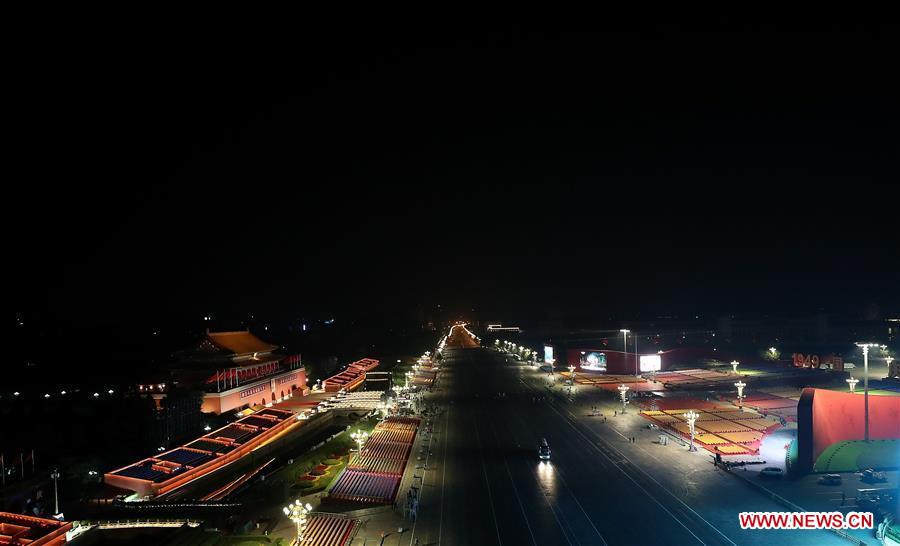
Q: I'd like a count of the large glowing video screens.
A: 3